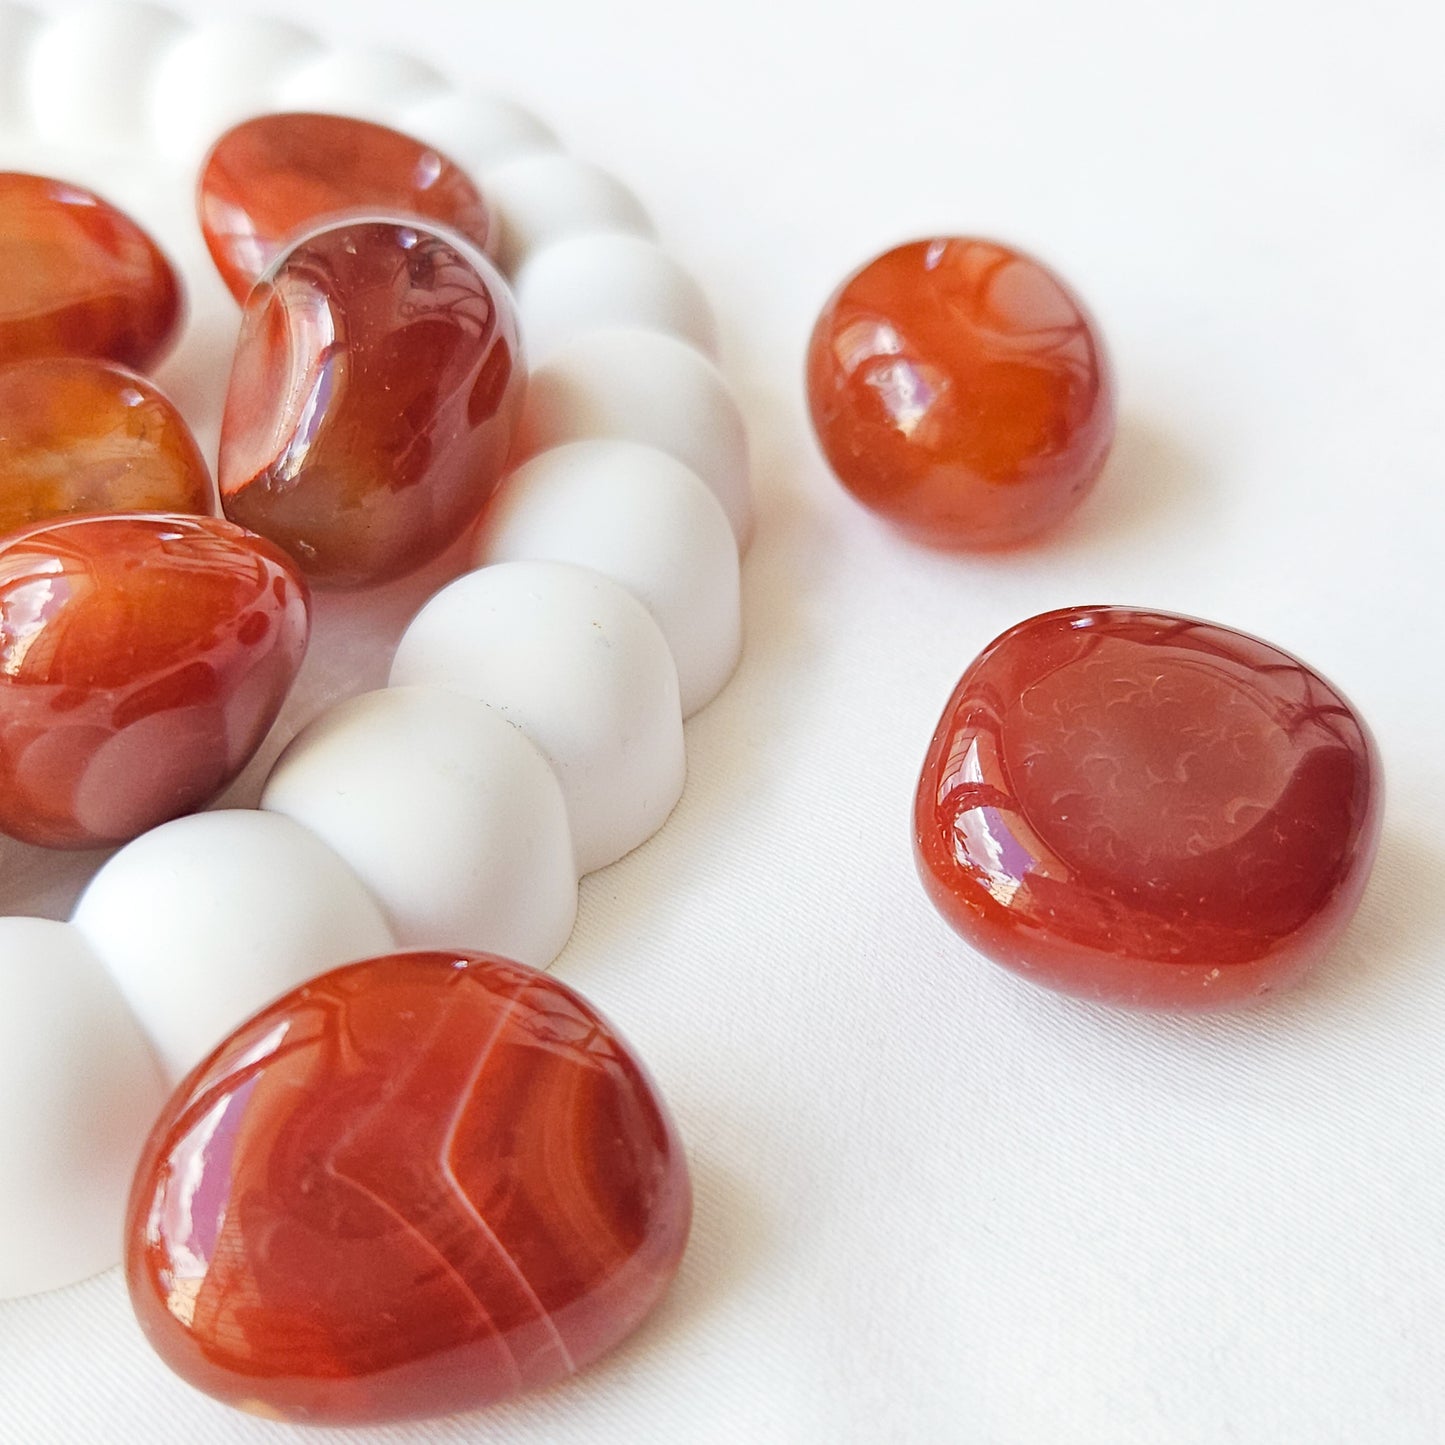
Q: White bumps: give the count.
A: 13